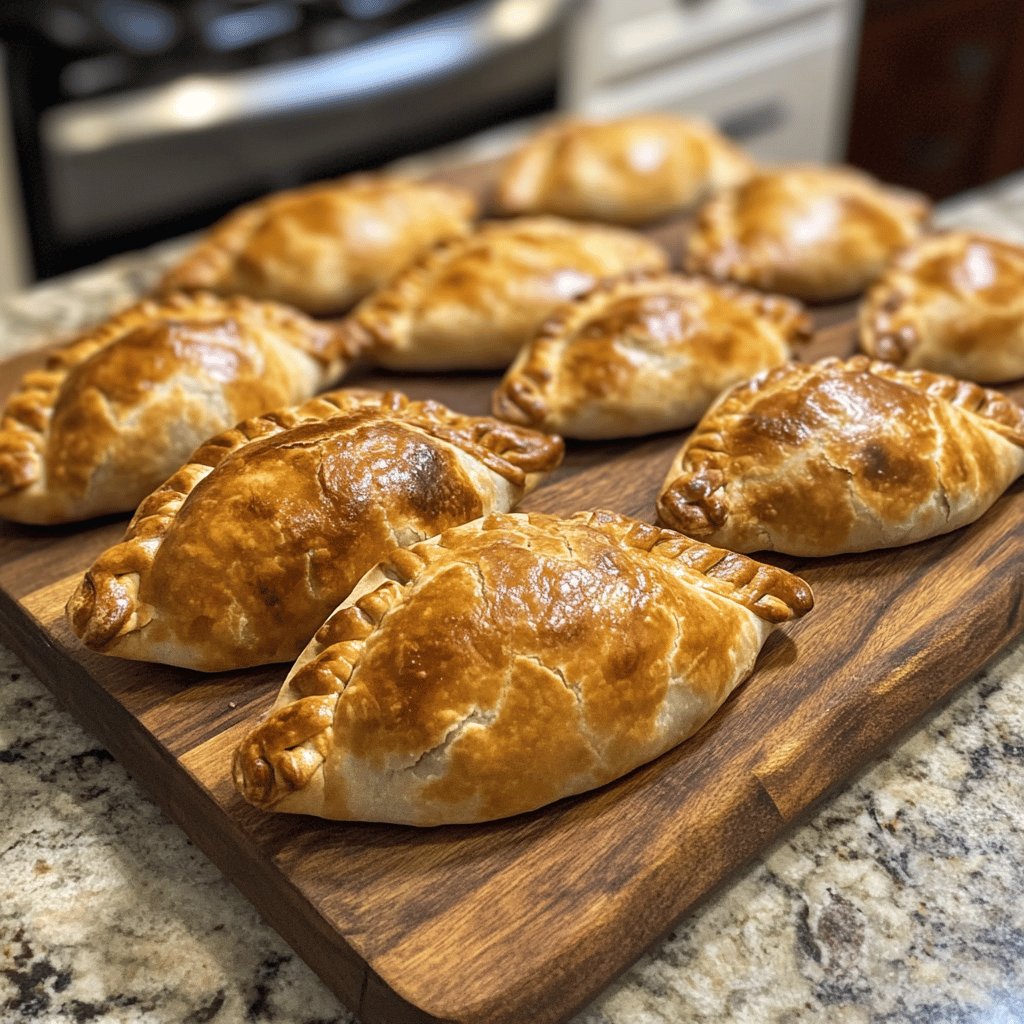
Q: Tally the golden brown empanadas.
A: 10